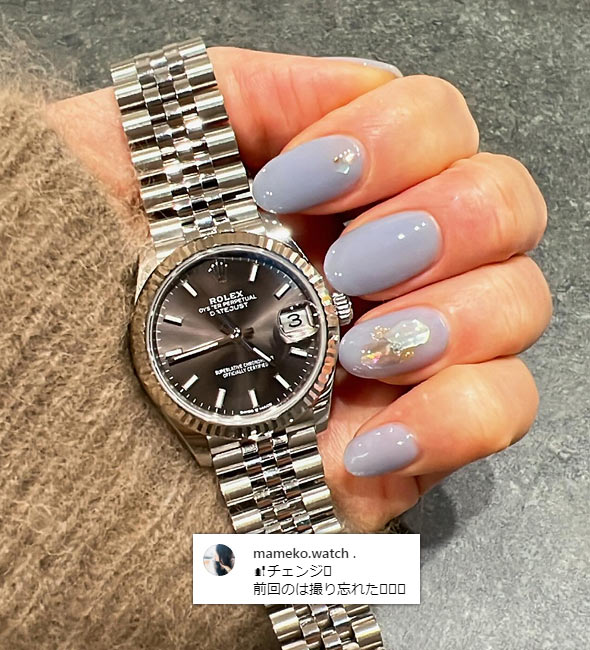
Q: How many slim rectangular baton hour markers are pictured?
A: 10